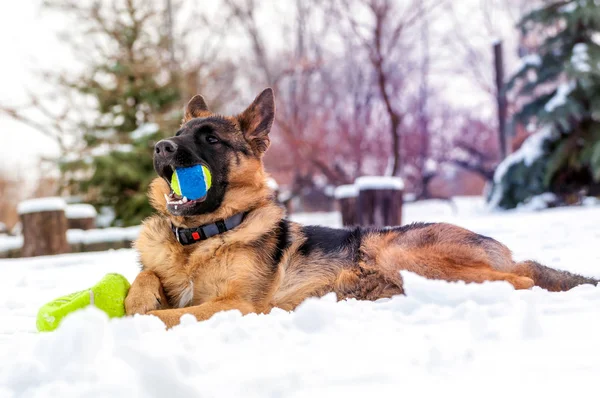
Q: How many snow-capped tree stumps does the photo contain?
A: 4